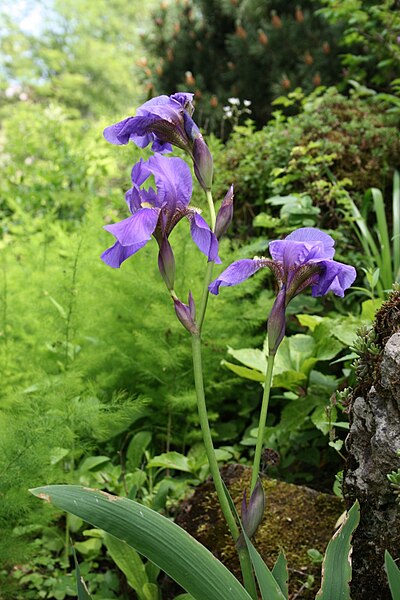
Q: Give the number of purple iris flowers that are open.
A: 3